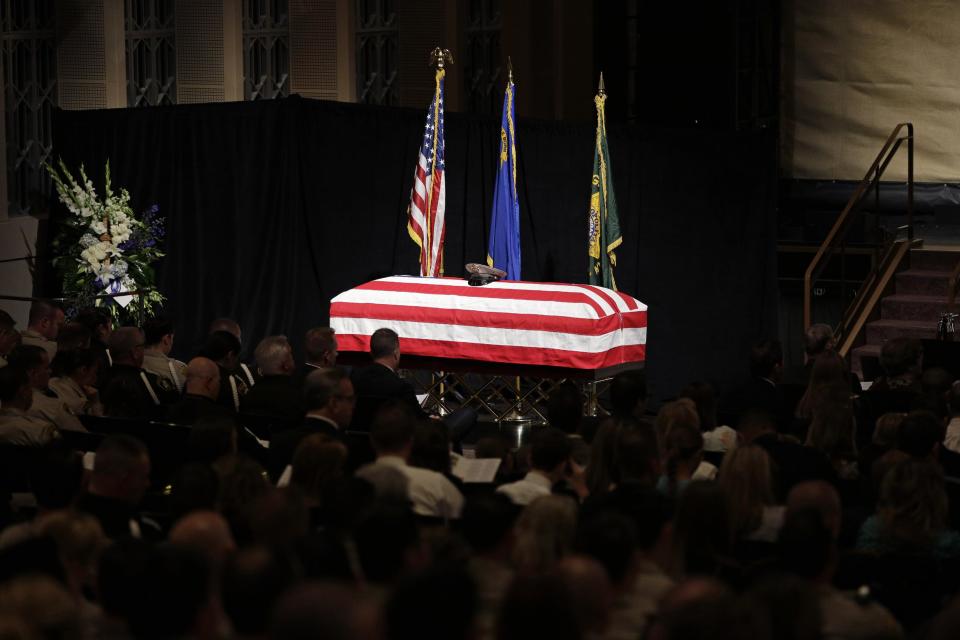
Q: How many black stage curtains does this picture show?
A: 1